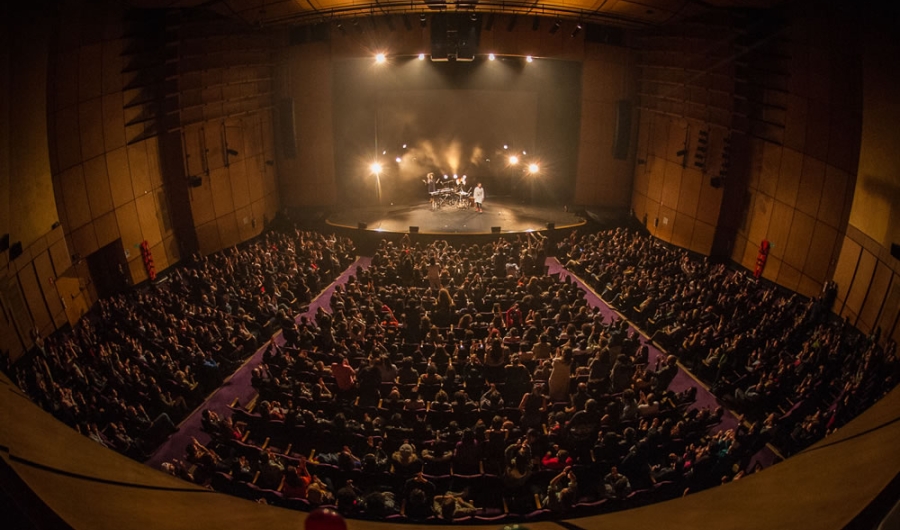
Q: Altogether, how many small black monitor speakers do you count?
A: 4